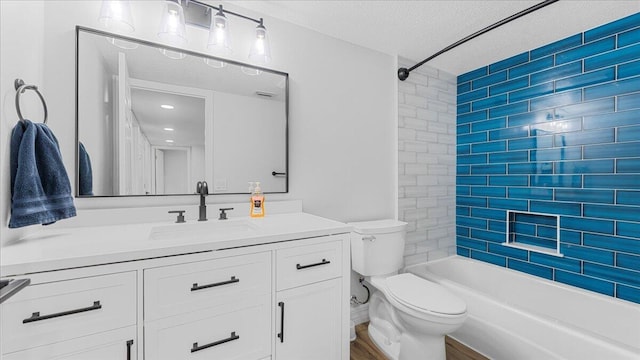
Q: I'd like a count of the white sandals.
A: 0